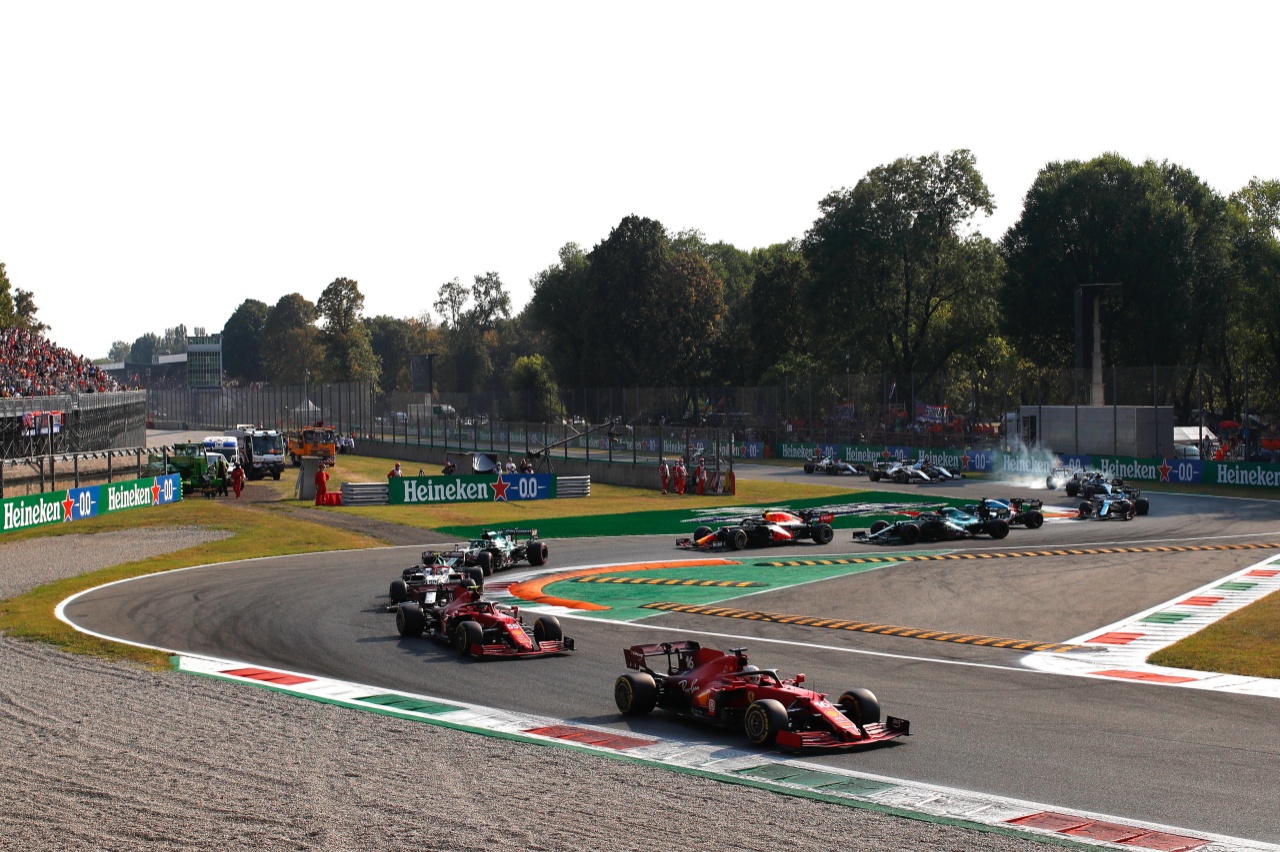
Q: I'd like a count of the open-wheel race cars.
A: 13